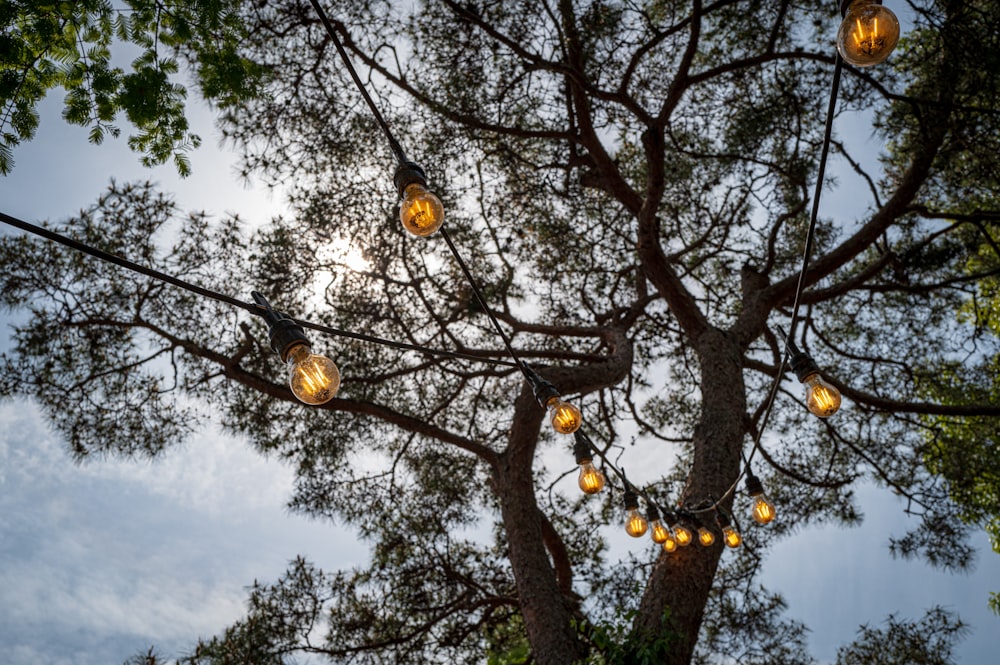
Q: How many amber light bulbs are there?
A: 13